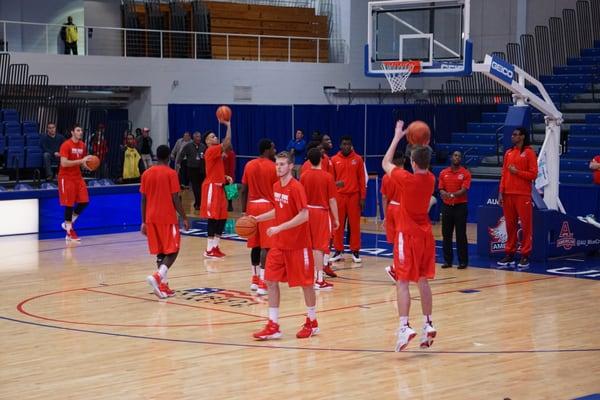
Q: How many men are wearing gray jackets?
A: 2